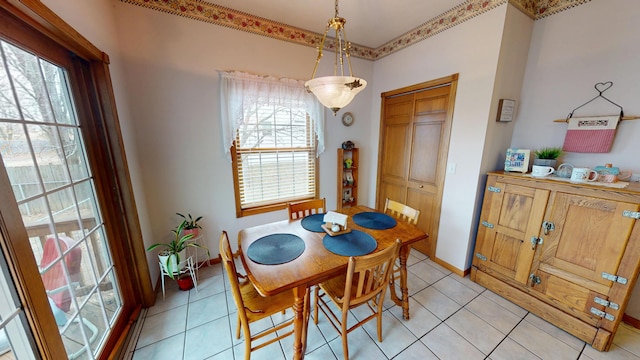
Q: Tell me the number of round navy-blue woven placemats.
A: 4